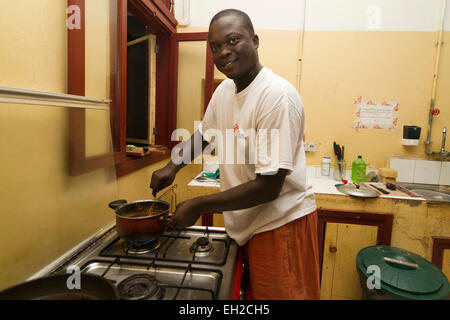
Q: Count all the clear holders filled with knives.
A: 1